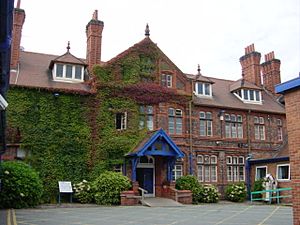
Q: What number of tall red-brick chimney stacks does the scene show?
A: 4